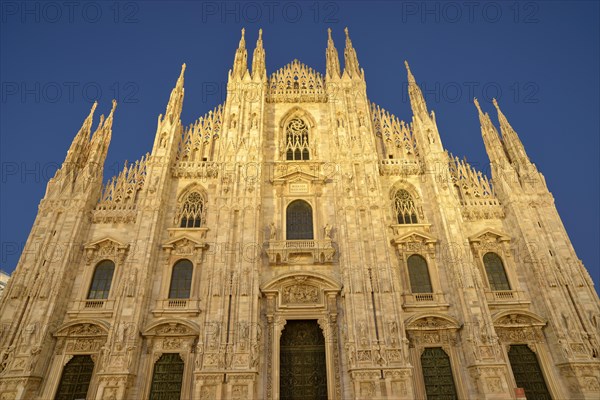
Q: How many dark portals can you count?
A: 5